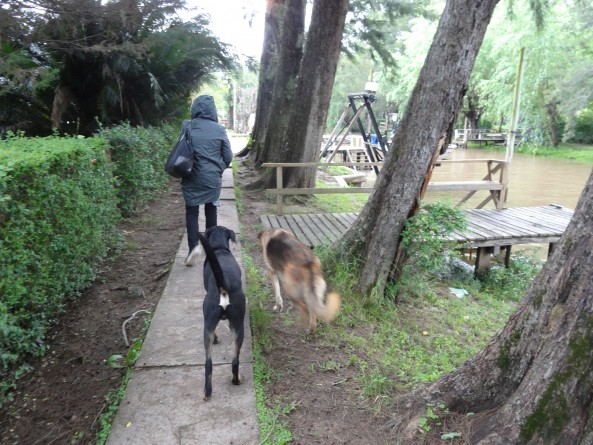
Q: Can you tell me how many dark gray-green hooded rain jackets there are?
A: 1